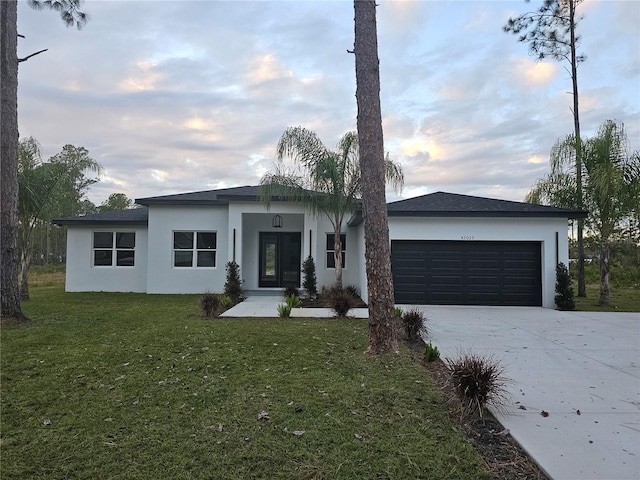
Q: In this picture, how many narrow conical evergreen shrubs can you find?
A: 3